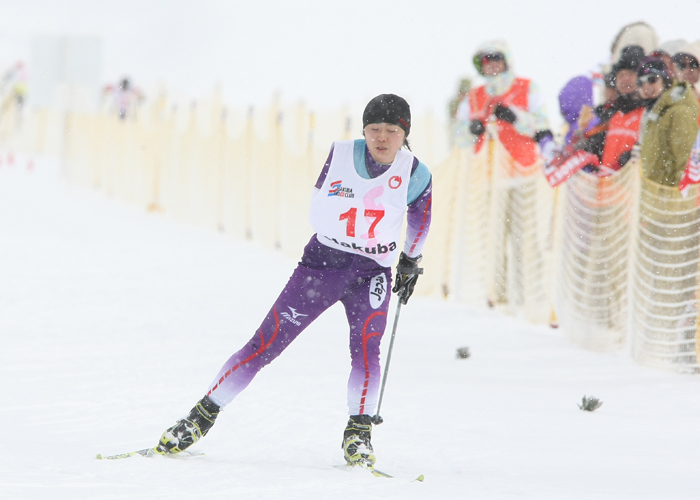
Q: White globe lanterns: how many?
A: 0